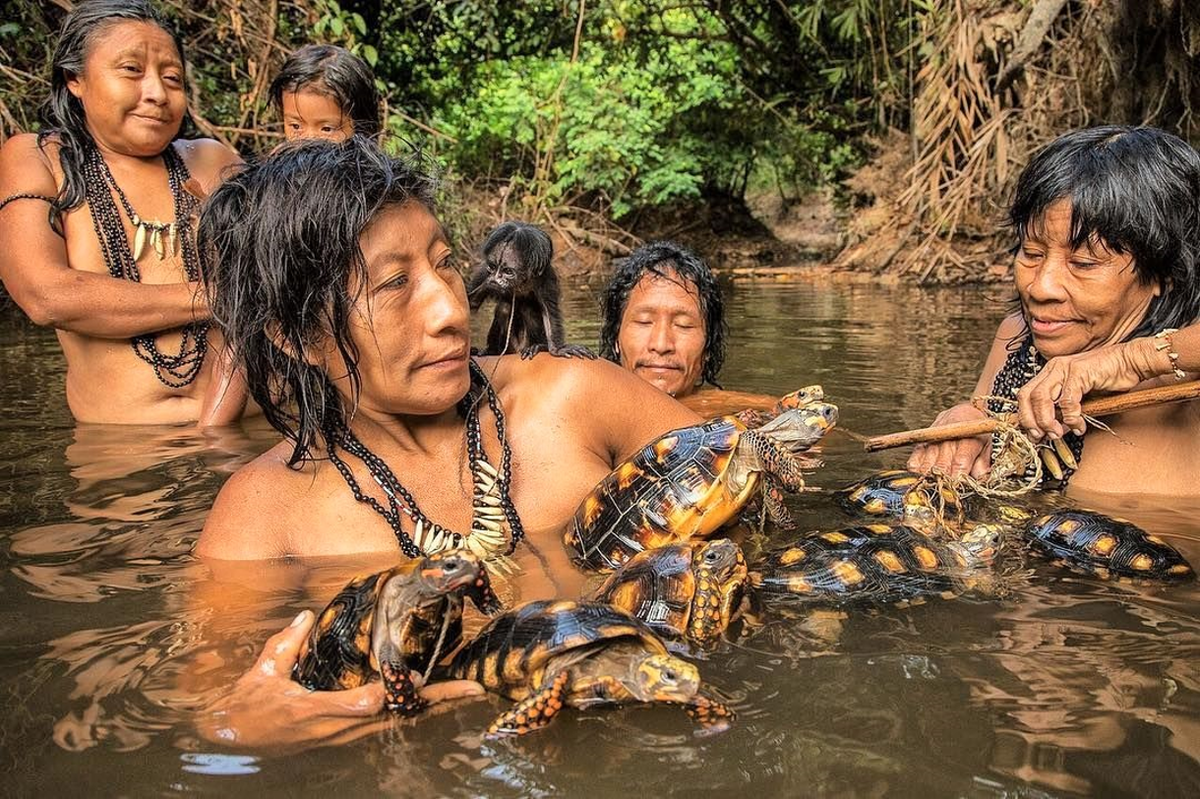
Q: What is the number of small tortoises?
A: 8